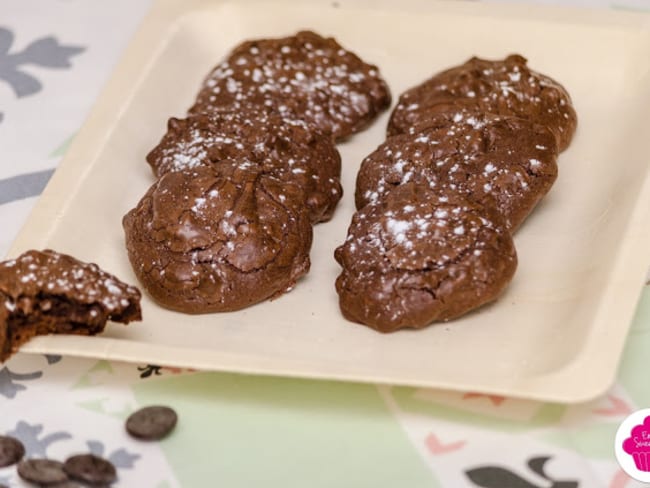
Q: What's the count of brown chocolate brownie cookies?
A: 7